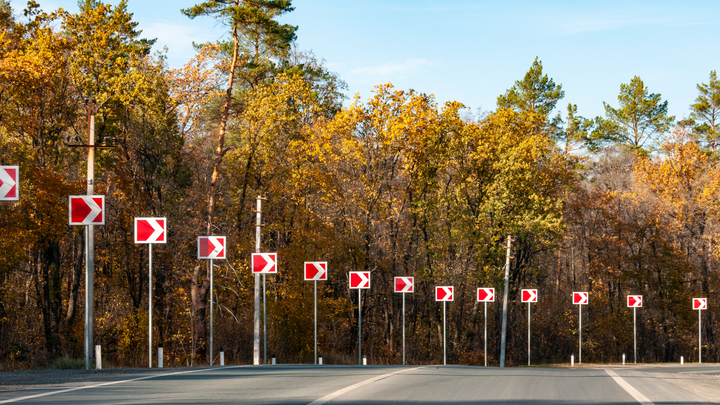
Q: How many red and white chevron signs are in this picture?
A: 14